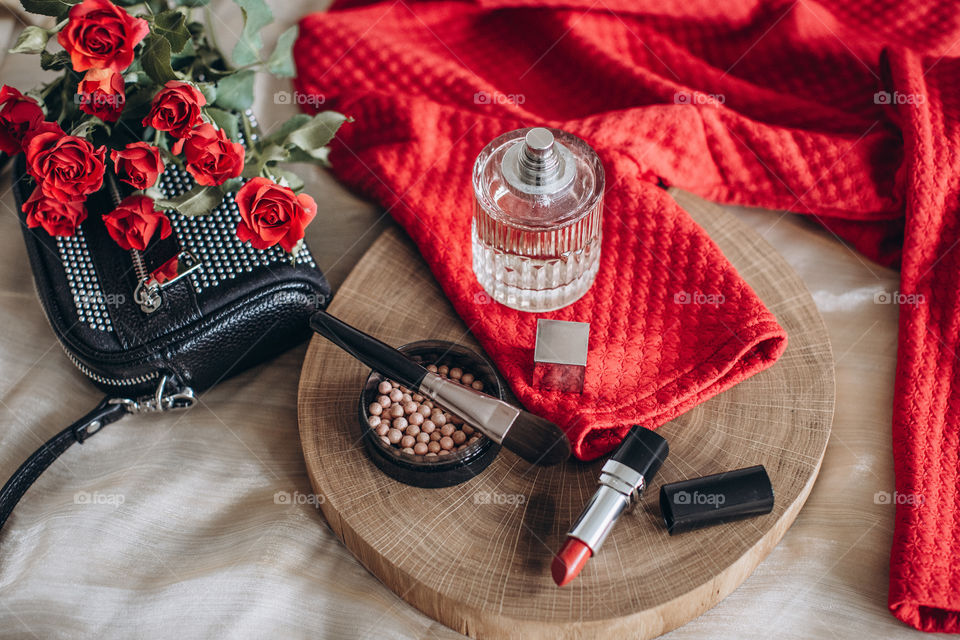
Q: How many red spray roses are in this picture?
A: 10